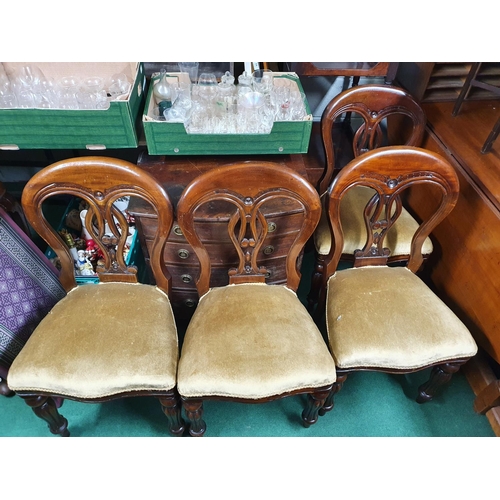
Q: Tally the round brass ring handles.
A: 7